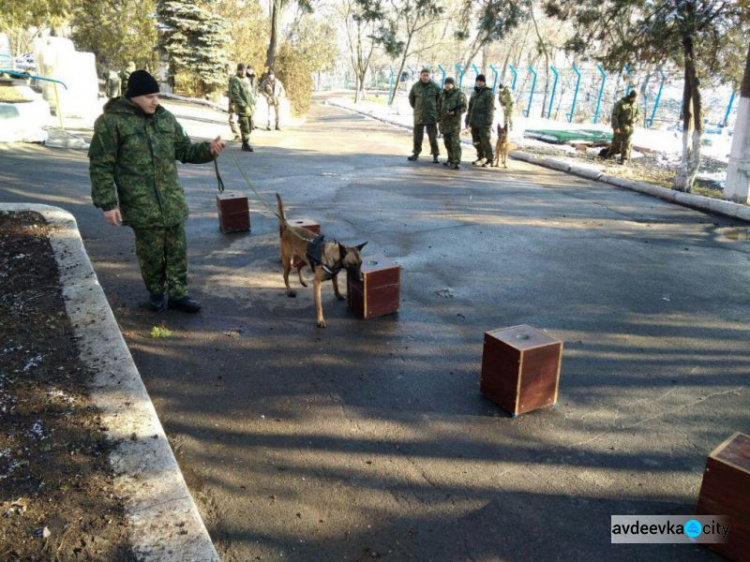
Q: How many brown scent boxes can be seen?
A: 5